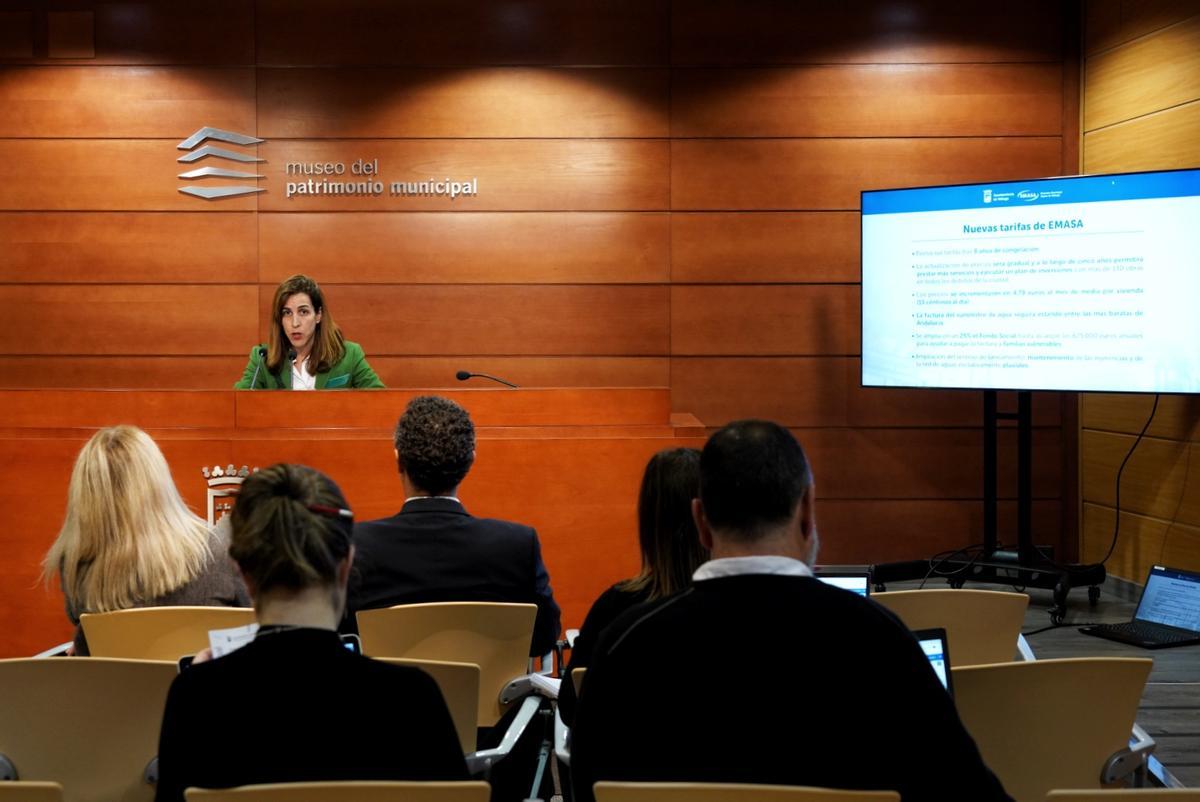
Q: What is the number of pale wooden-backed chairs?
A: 11